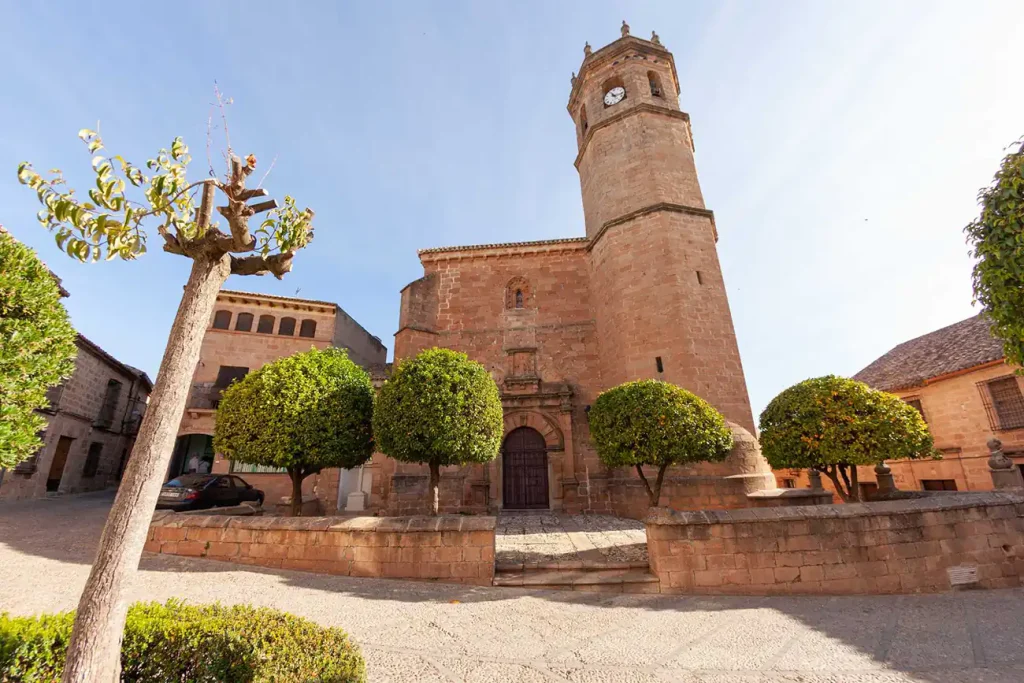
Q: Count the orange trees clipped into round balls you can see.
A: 4